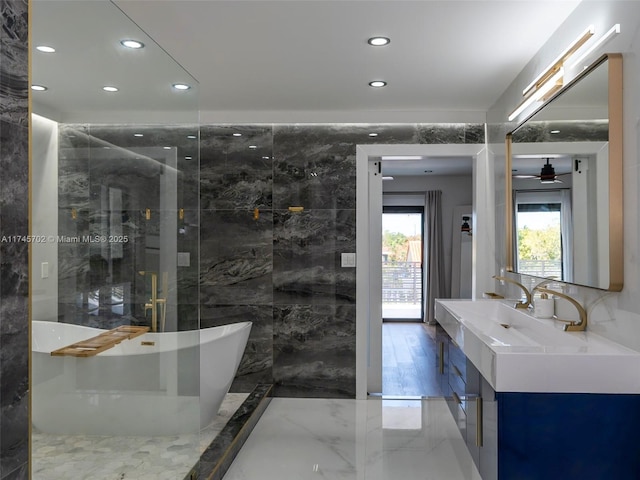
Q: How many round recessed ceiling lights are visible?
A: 7